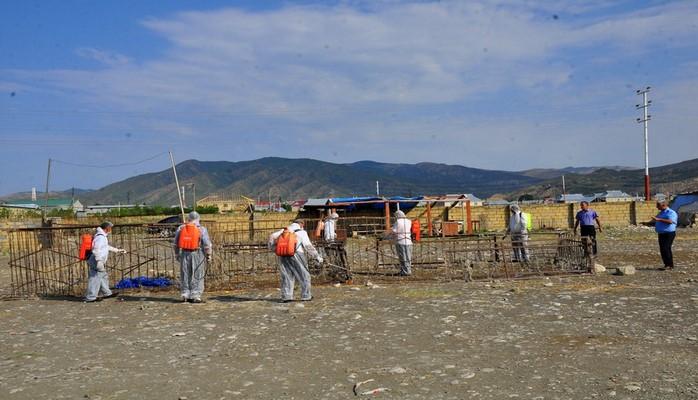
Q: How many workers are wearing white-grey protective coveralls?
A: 6